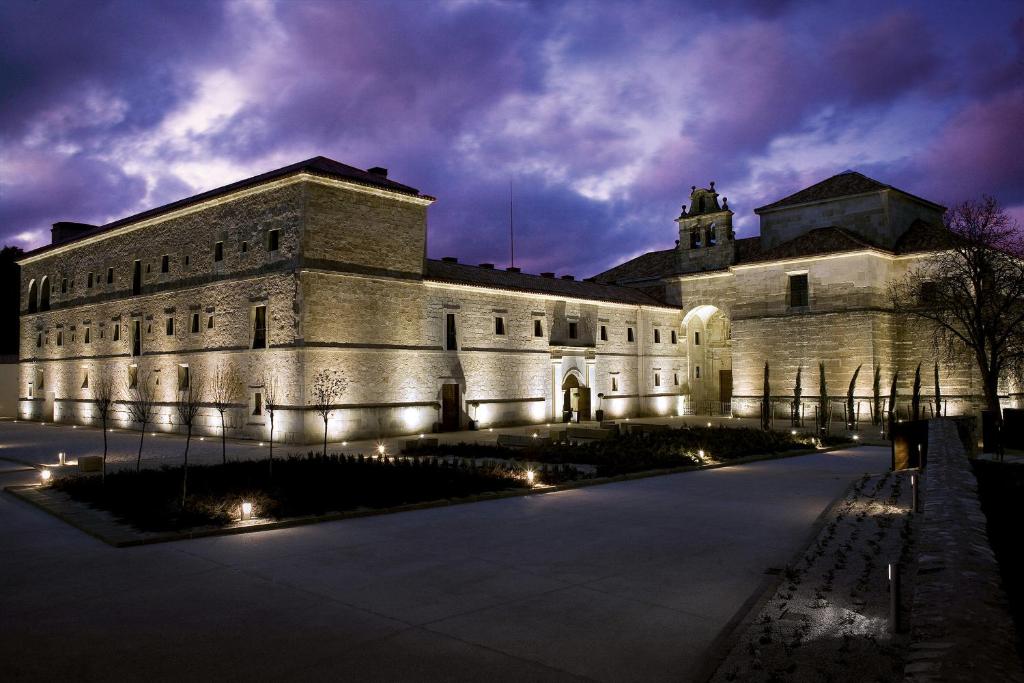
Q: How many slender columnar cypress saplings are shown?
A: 8